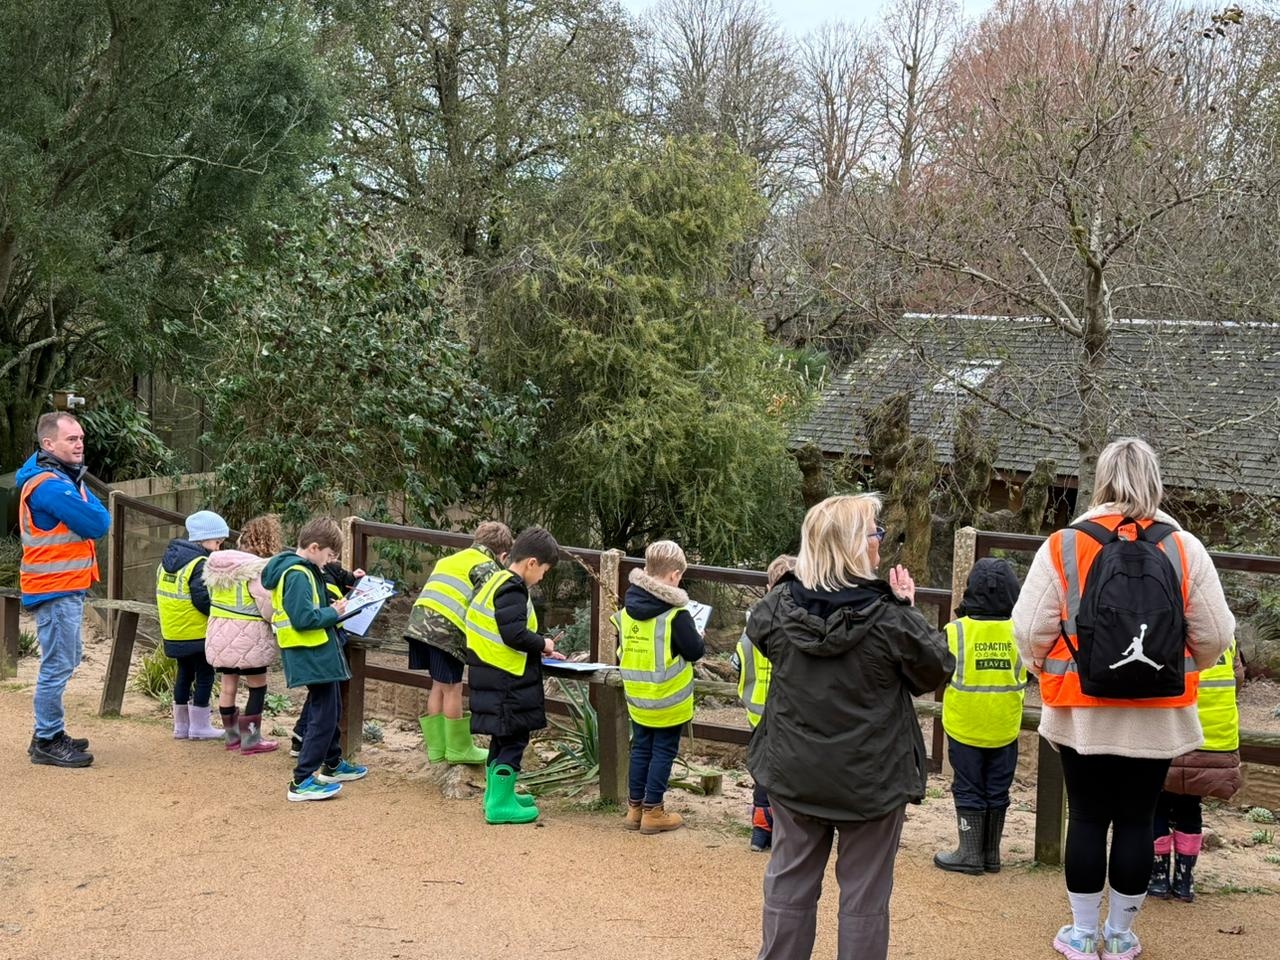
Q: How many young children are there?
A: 10